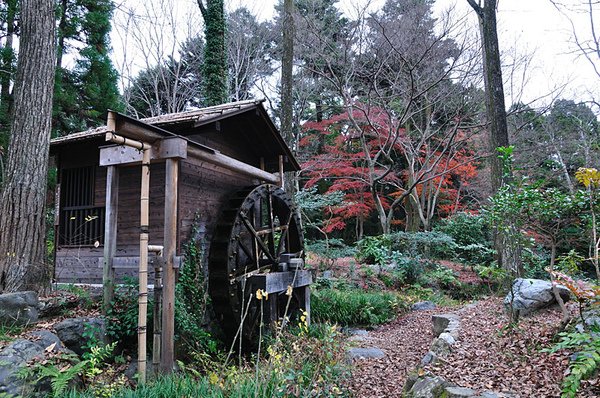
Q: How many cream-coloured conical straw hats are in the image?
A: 0